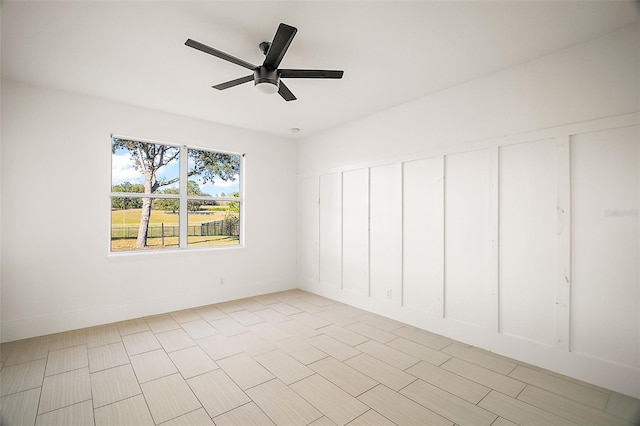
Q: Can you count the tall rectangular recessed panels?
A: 8